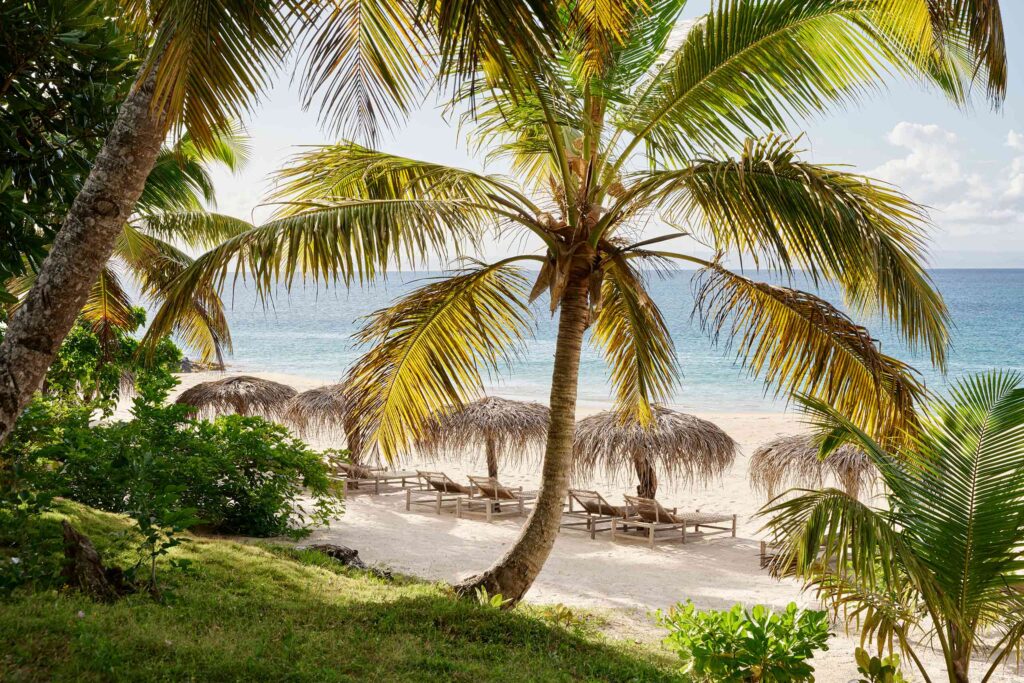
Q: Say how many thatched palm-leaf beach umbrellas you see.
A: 5